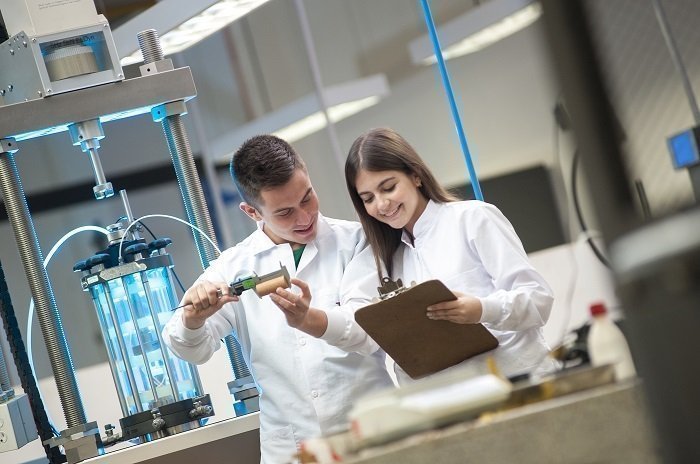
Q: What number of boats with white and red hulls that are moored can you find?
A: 0